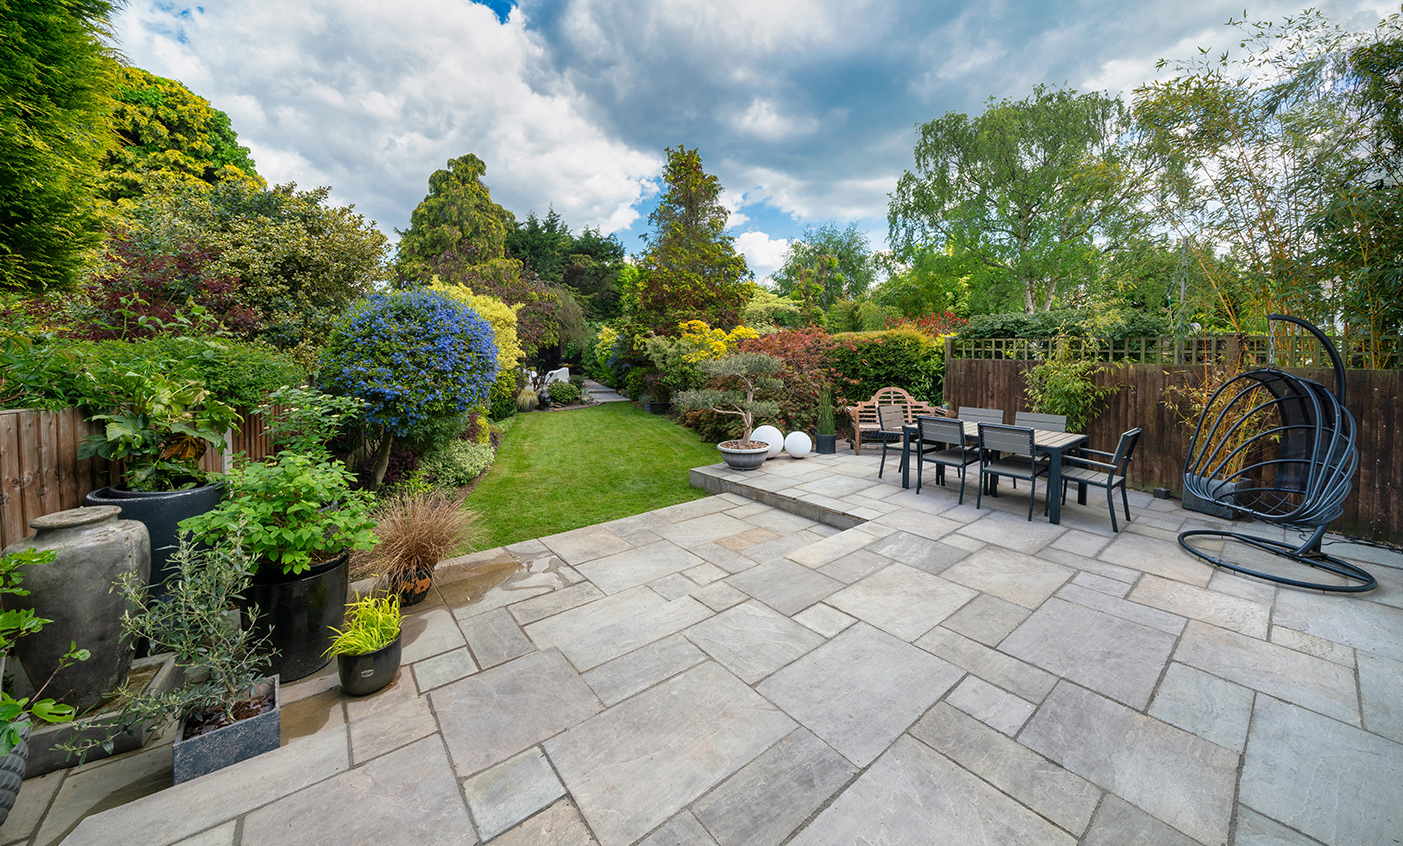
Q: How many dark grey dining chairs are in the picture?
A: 6